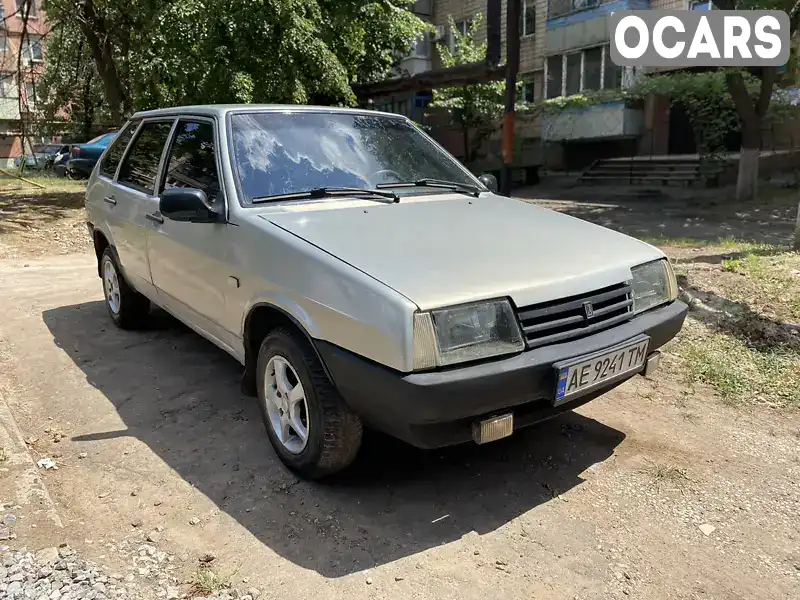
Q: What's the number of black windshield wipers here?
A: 2